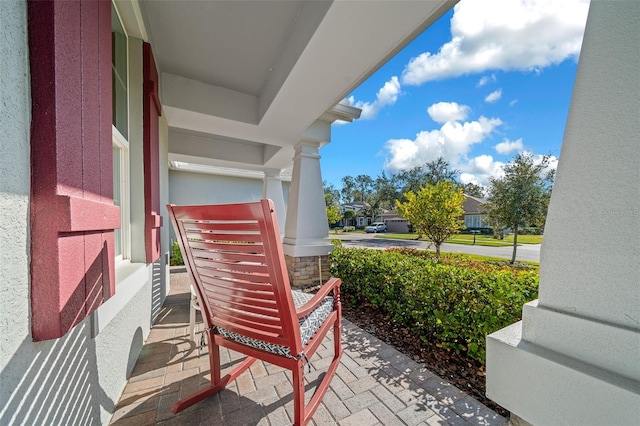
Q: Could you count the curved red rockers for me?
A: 2